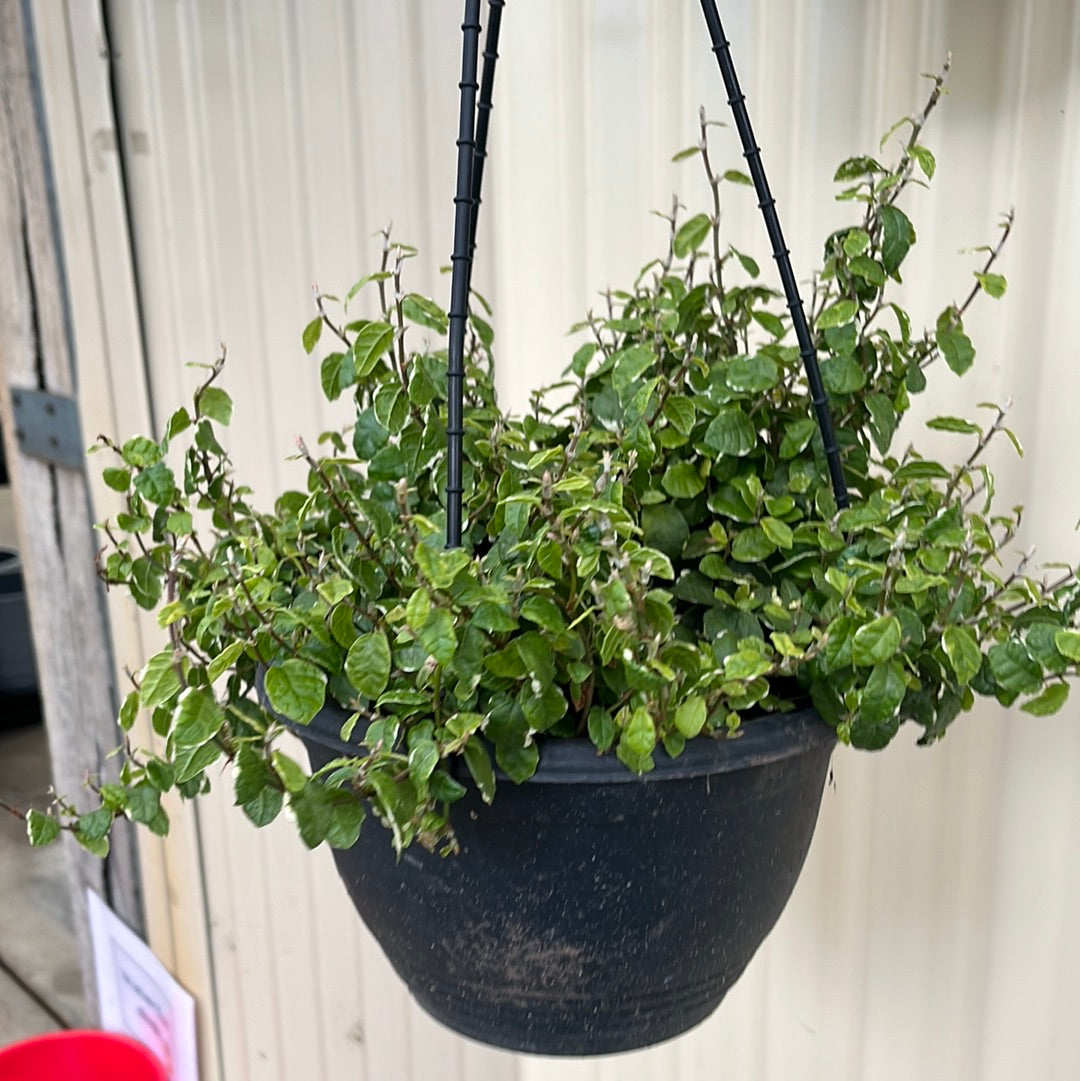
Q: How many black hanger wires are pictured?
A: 3